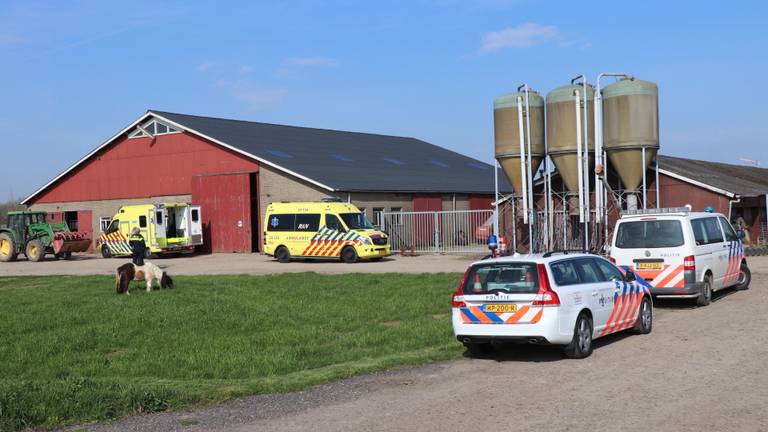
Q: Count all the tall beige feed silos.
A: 3